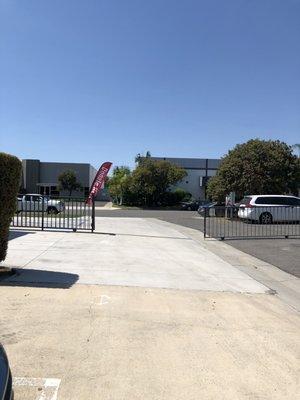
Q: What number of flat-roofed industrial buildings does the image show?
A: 2